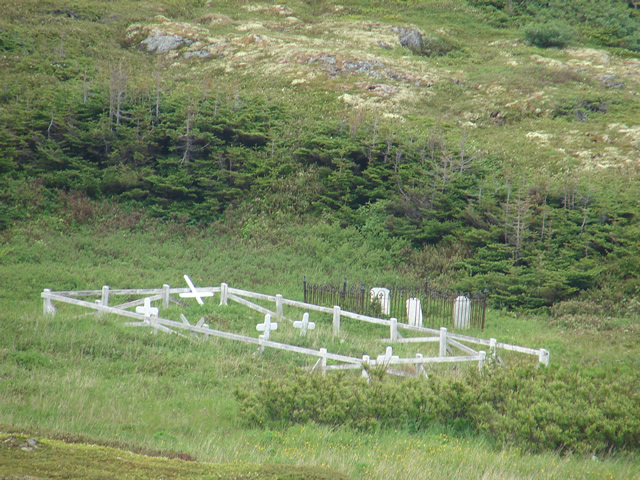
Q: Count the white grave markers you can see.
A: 8